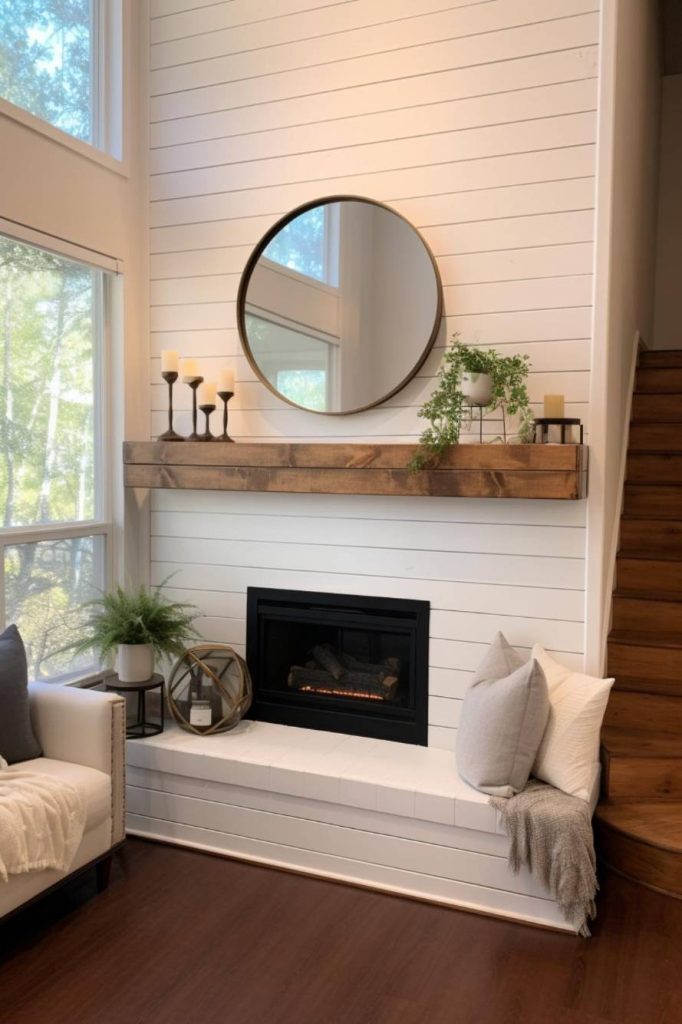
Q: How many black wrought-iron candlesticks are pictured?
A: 4